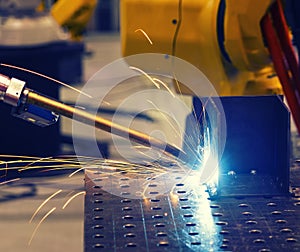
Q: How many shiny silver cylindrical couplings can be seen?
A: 1